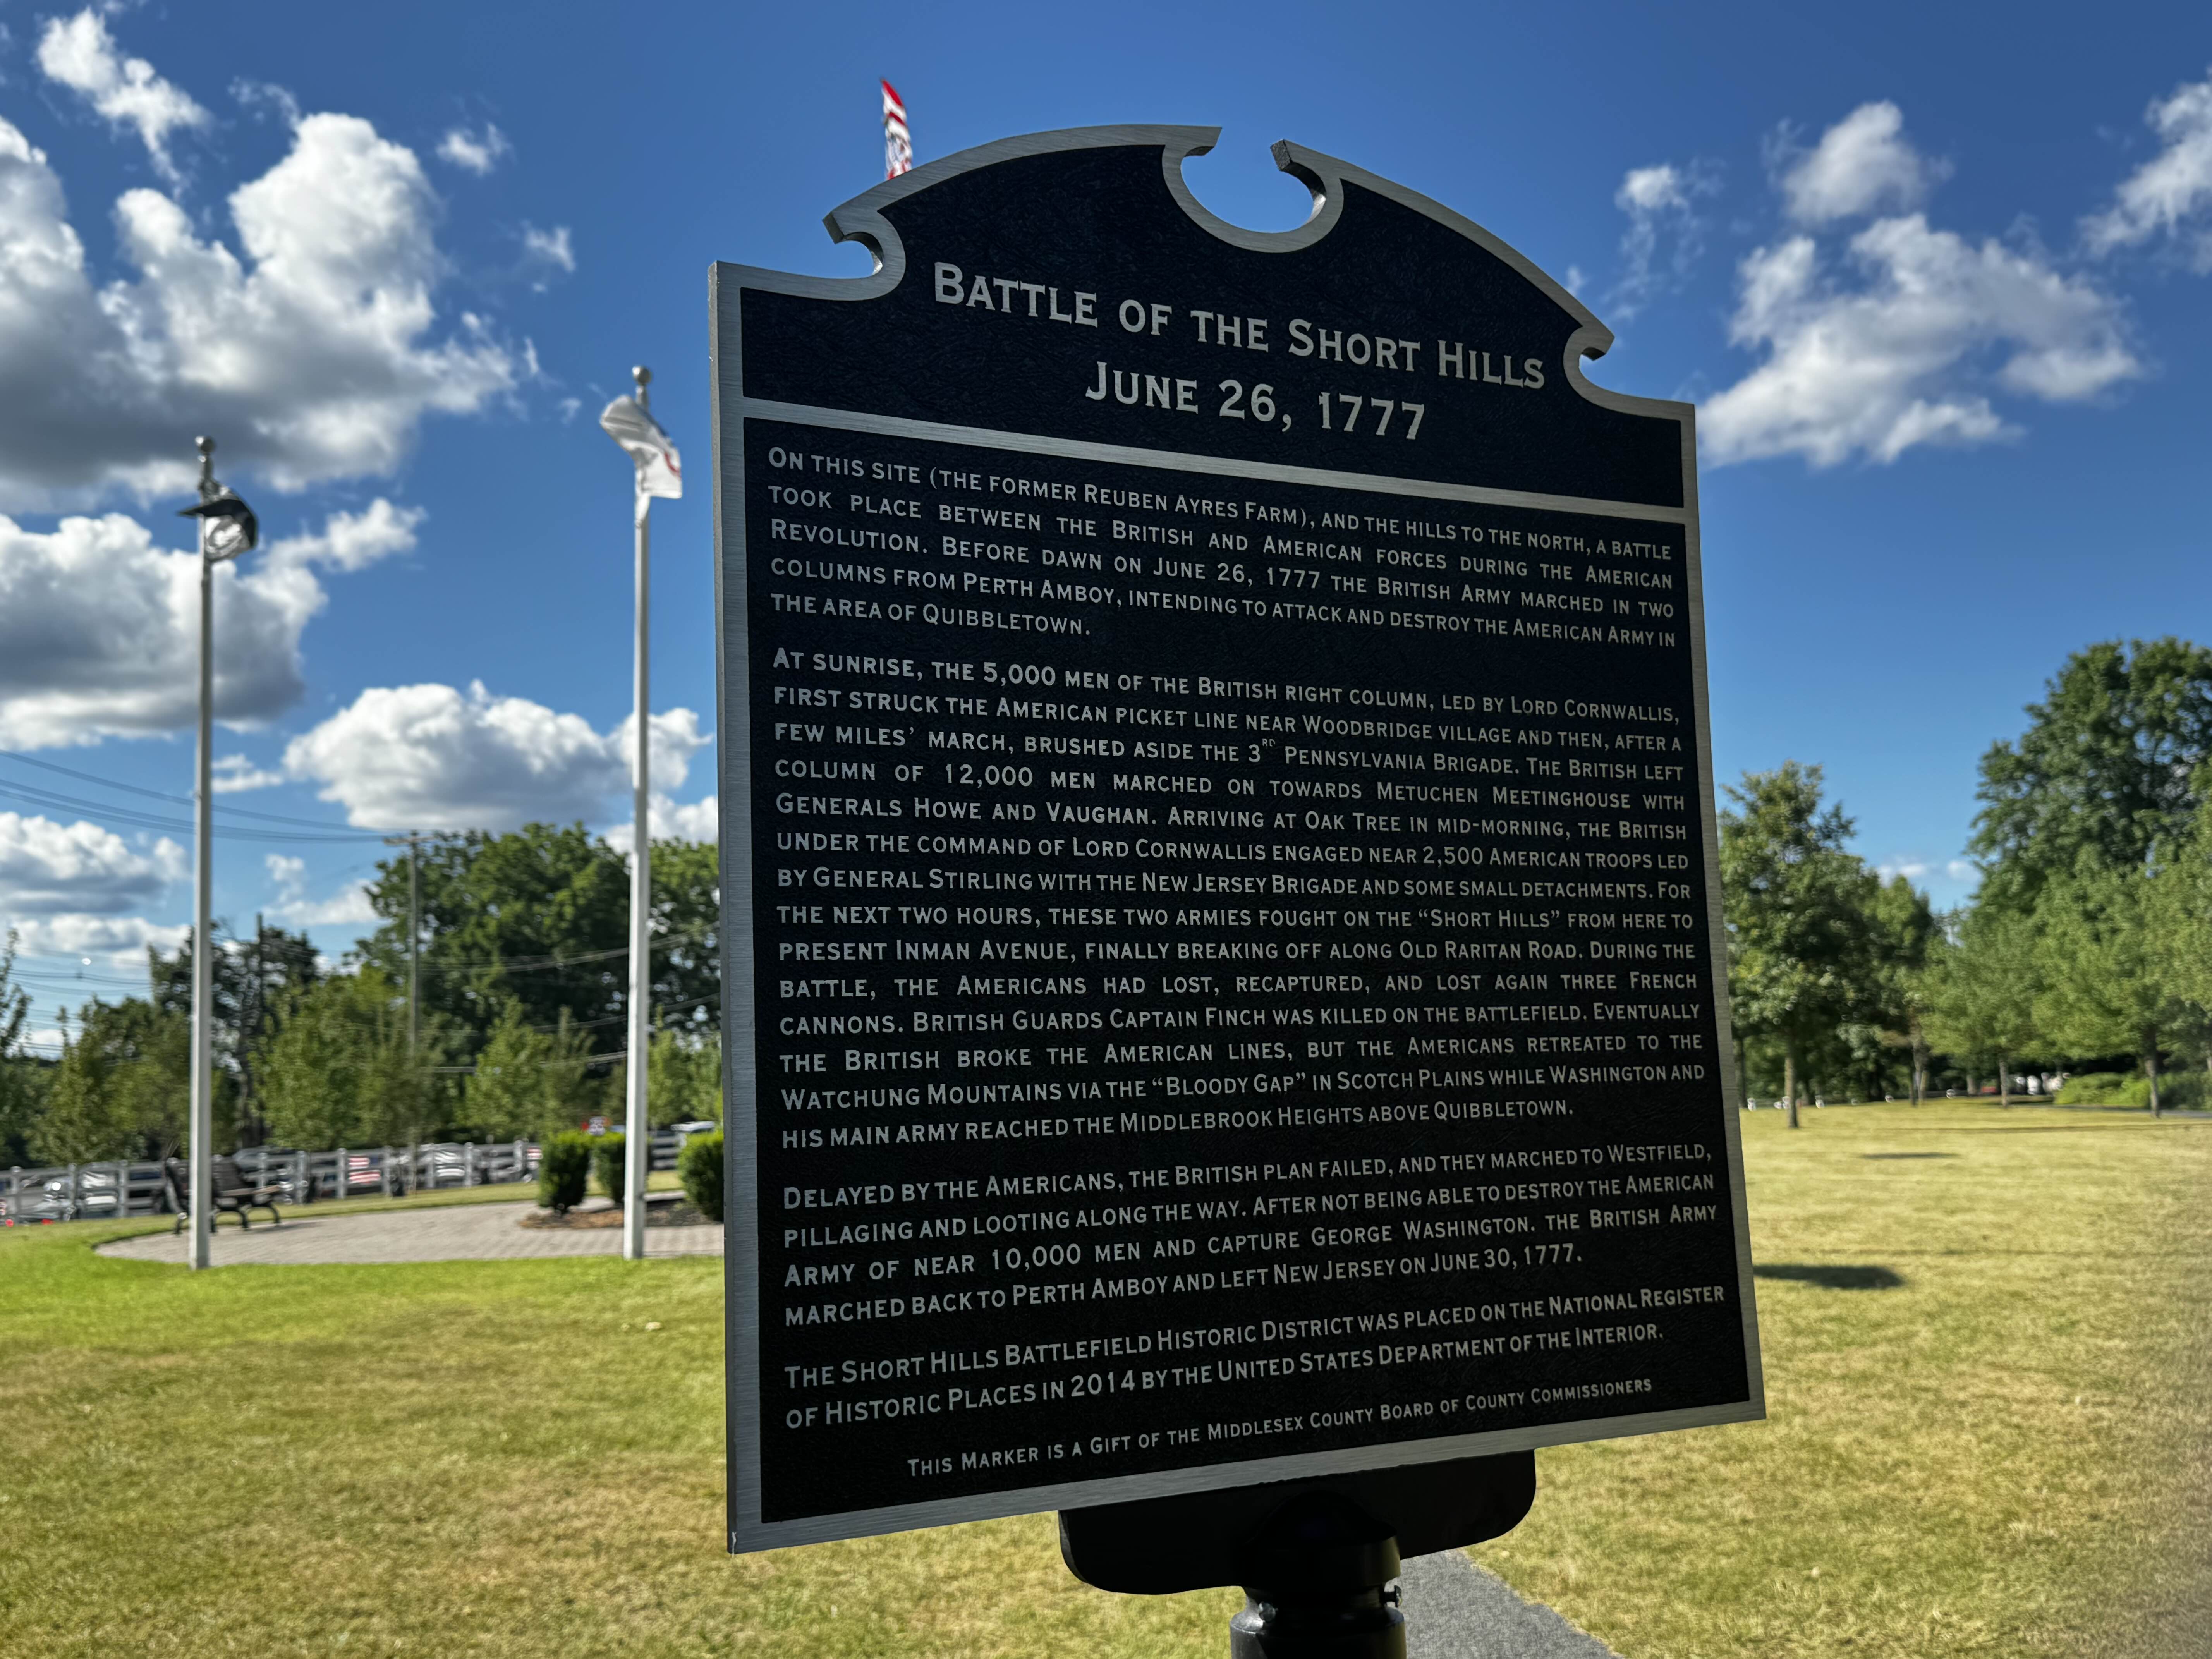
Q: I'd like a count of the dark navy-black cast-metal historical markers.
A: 1